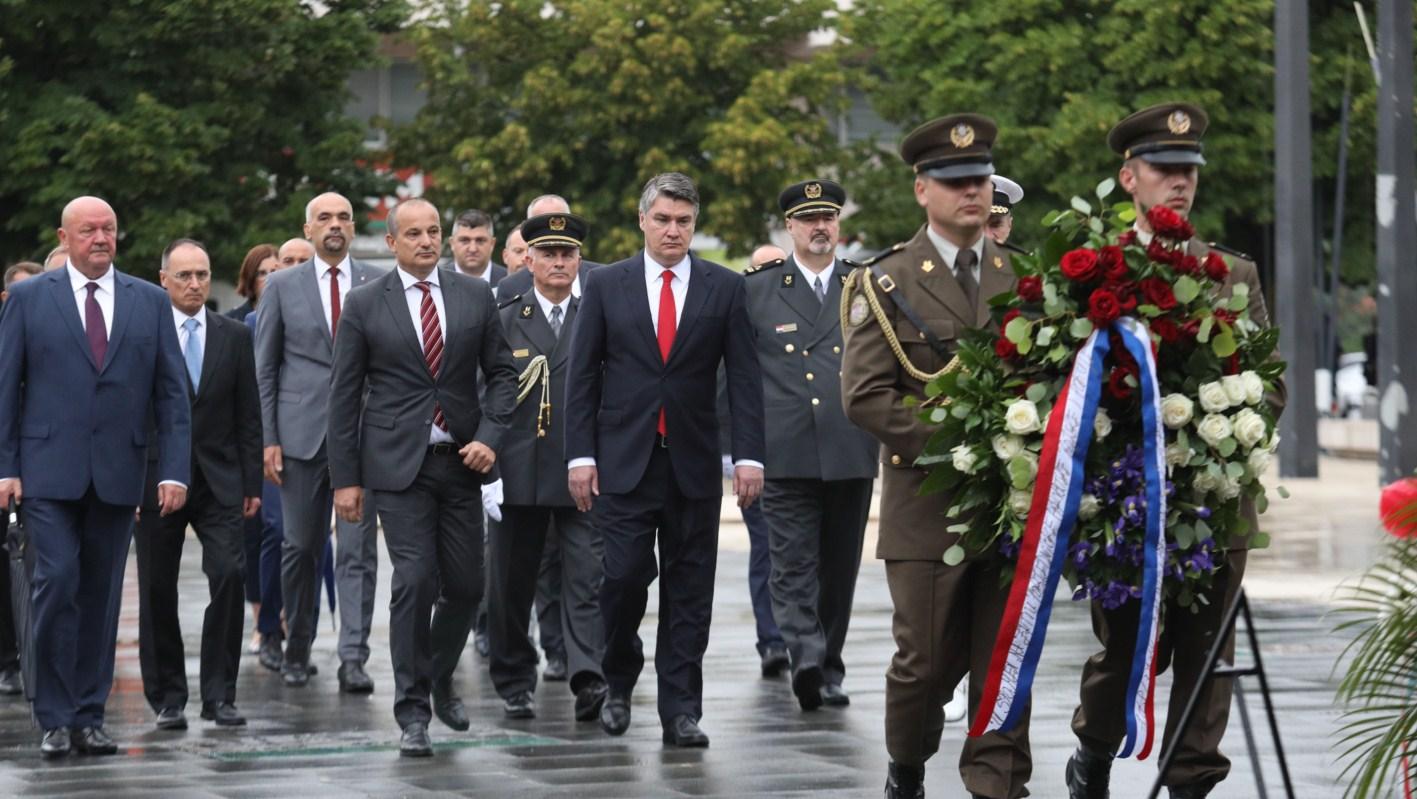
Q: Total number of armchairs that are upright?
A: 0